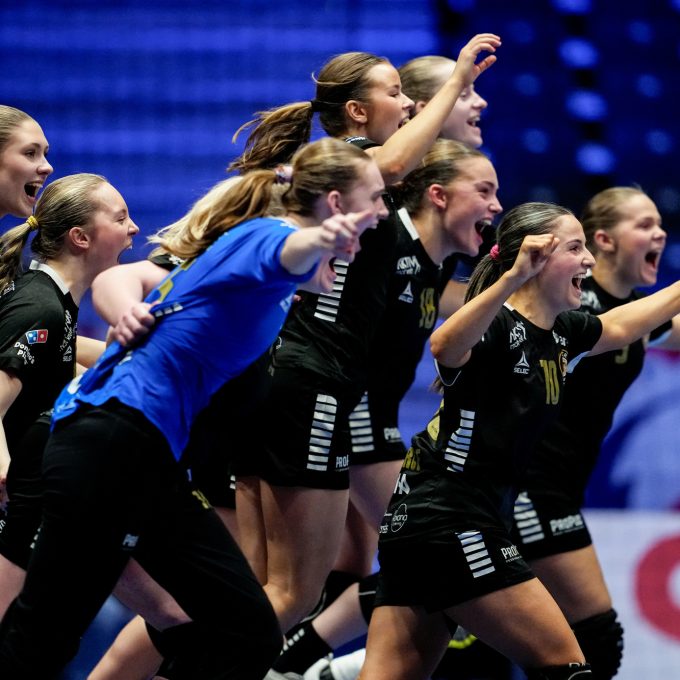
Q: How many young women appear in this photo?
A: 9